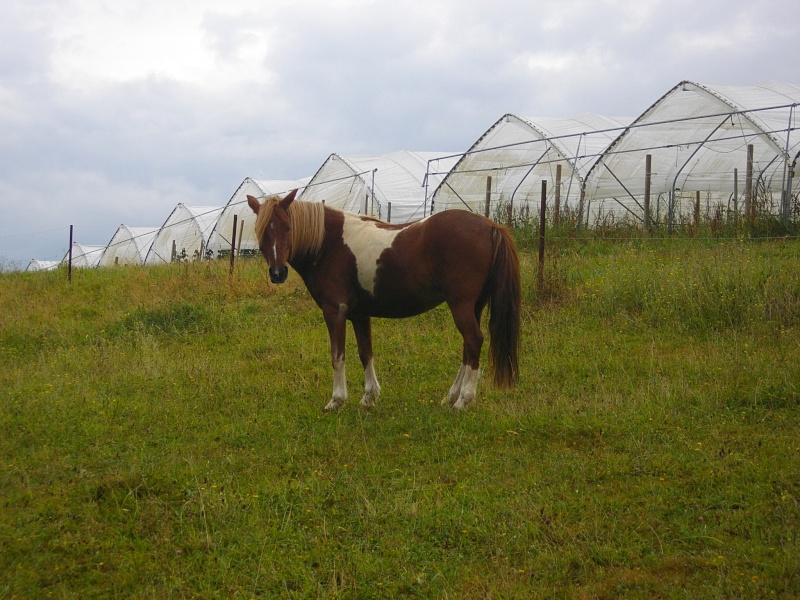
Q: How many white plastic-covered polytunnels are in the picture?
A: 8